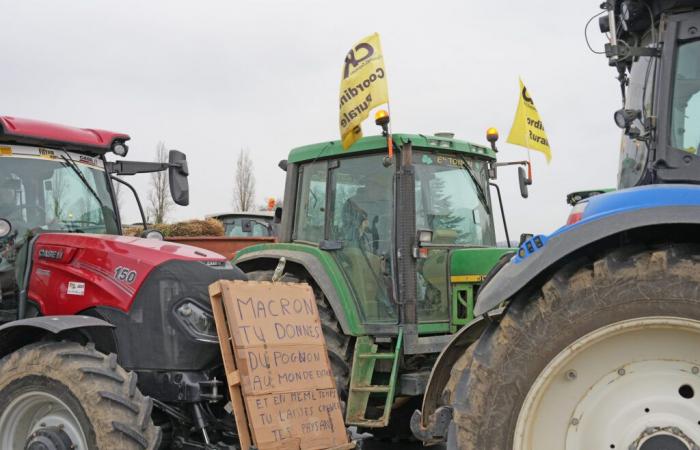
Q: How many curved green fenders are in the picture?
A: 1